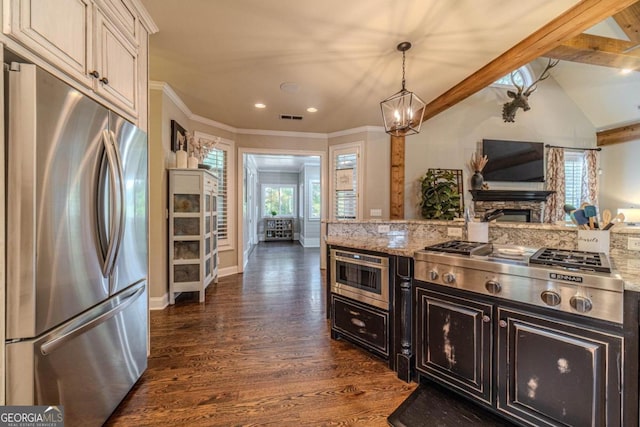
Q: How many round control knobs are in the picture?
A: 5